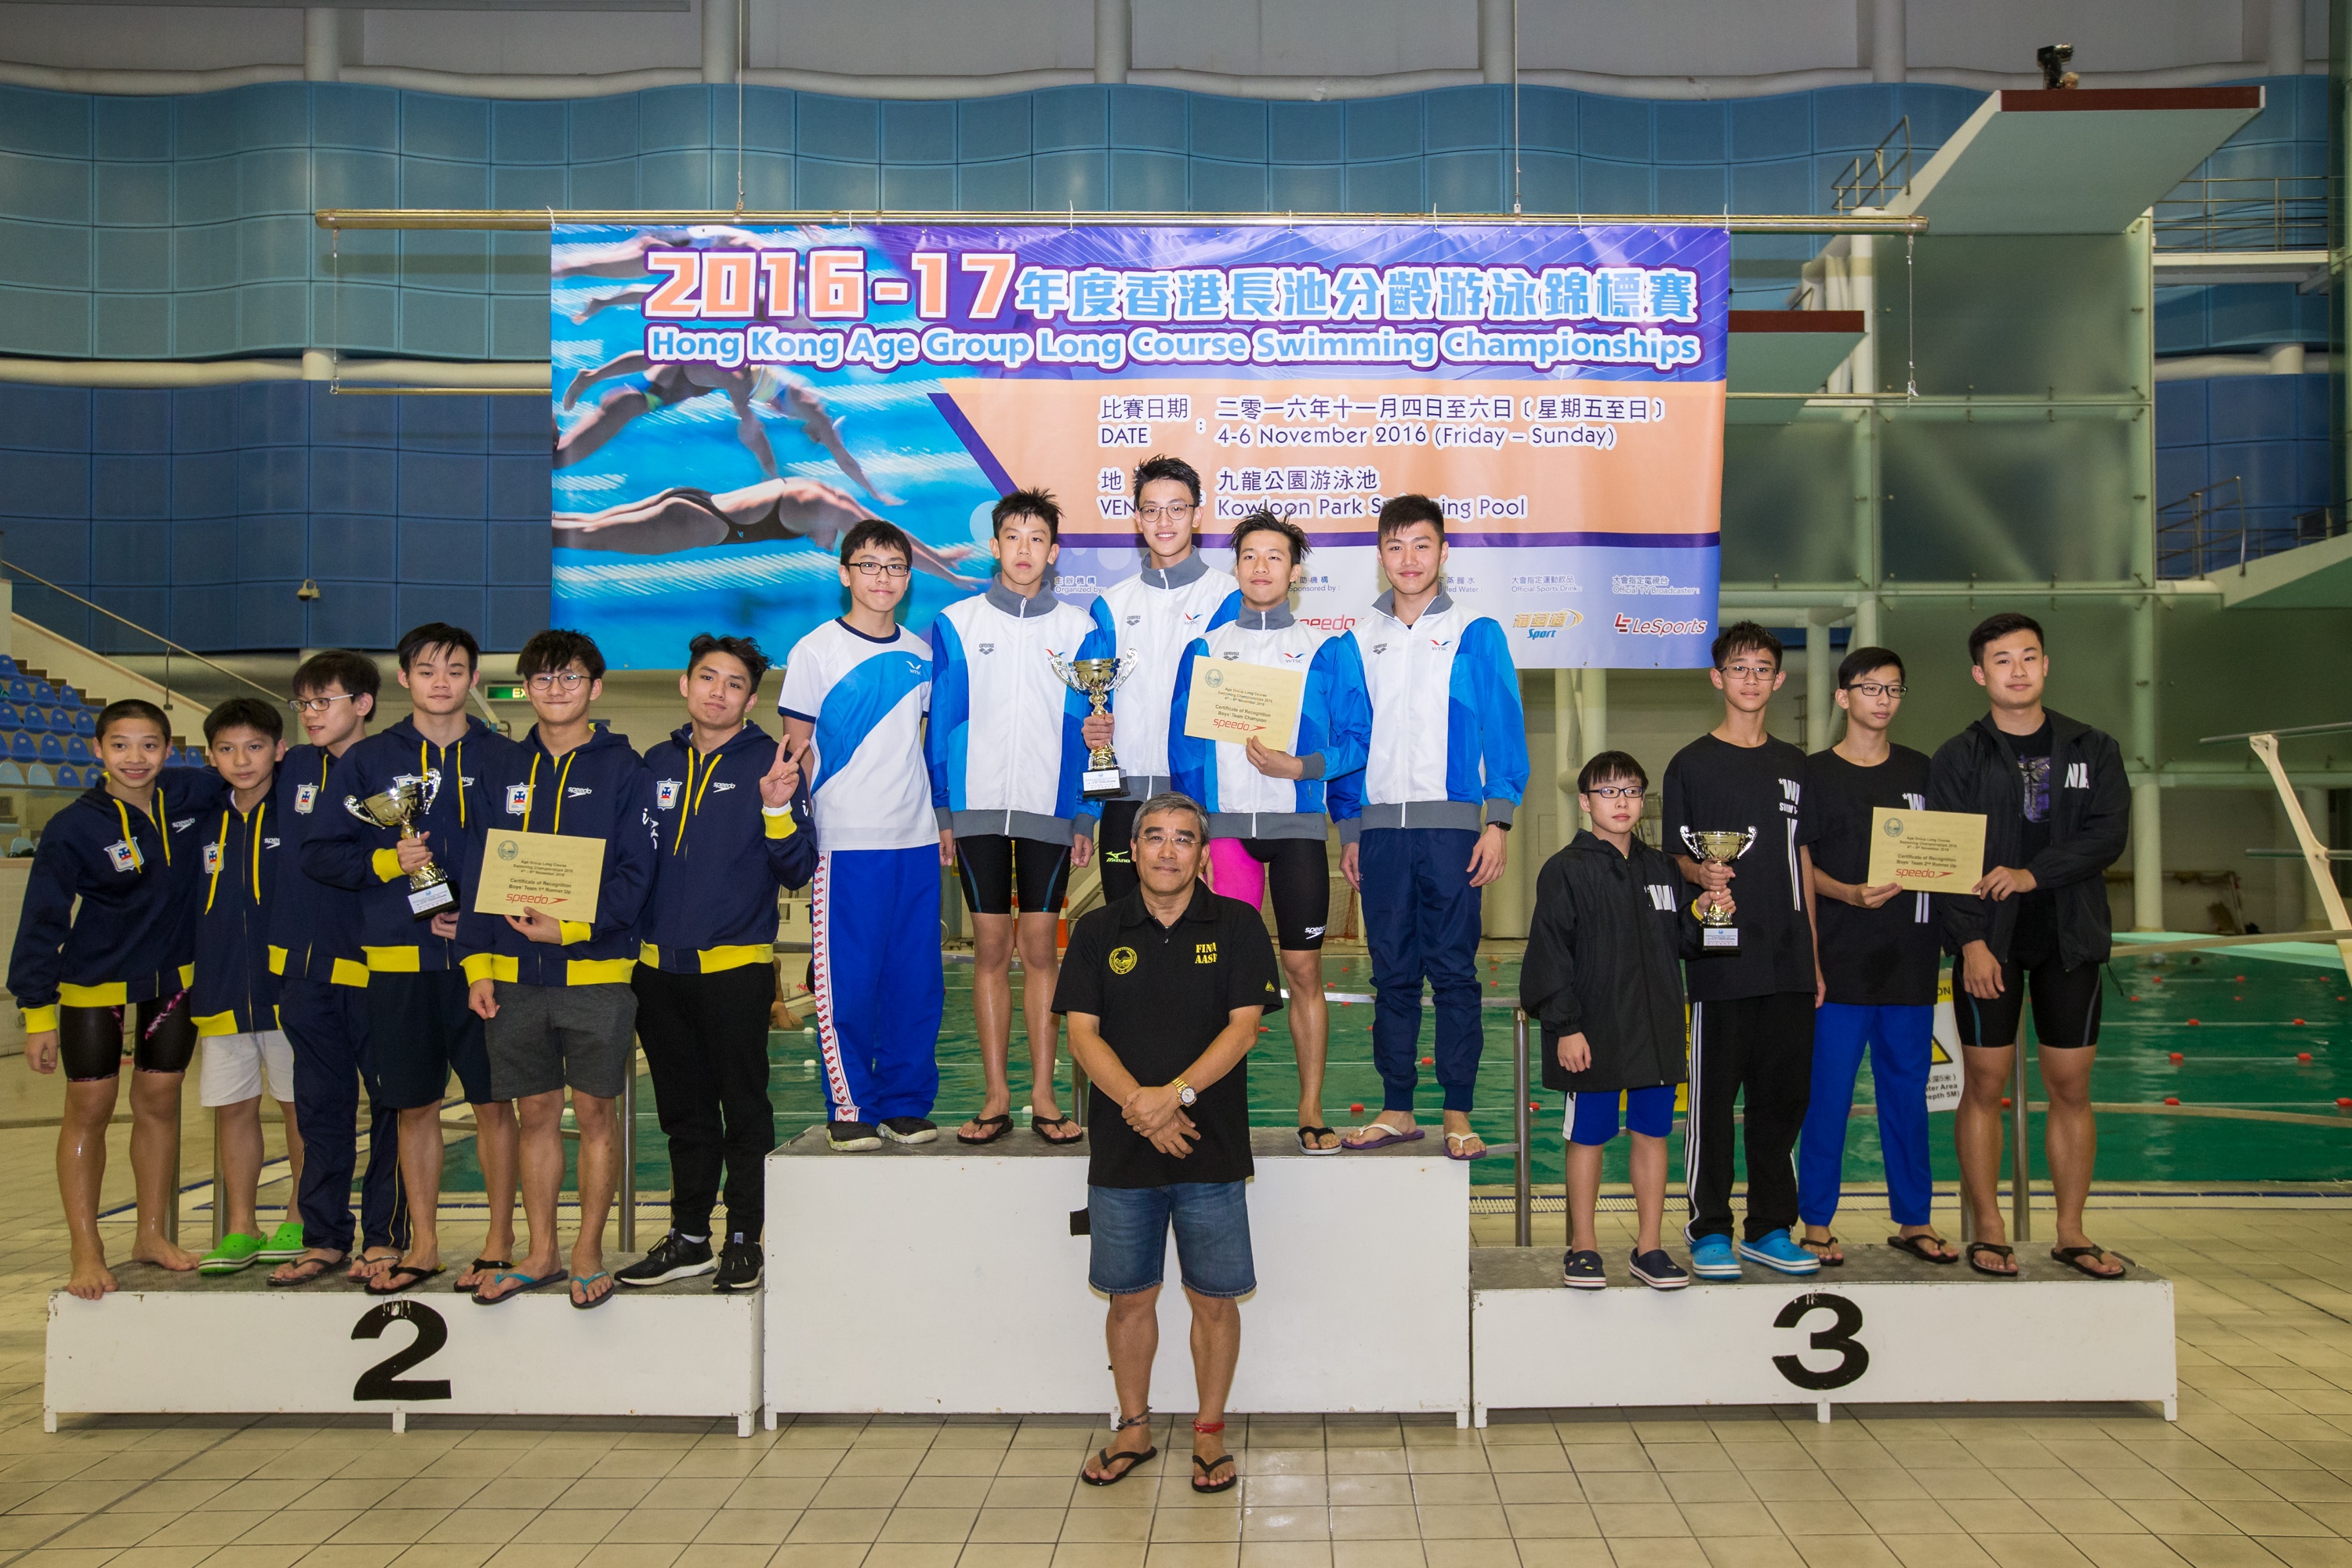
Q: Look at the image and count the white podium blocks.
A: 3